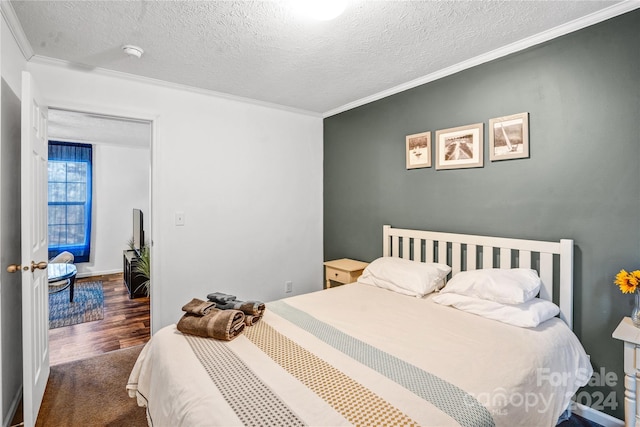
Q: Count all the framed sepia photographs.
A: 3